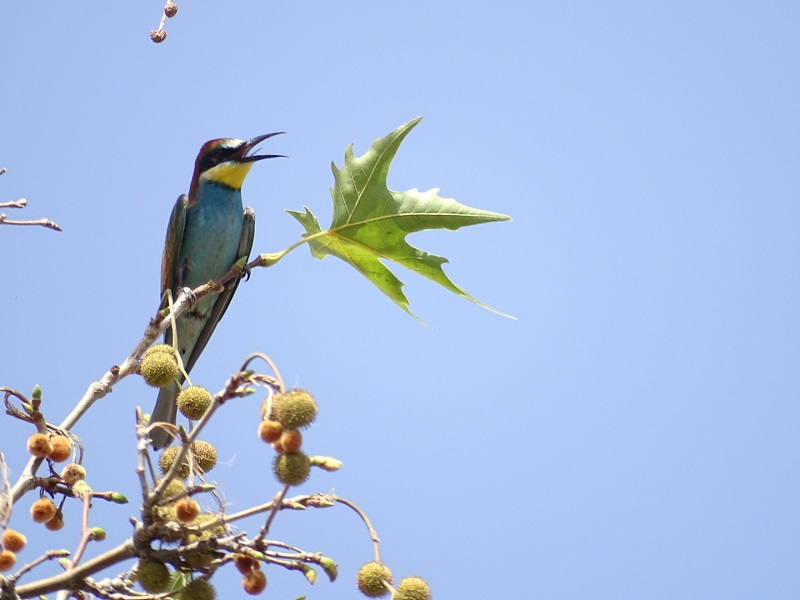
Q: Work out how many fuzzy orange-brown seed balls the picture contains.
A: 13